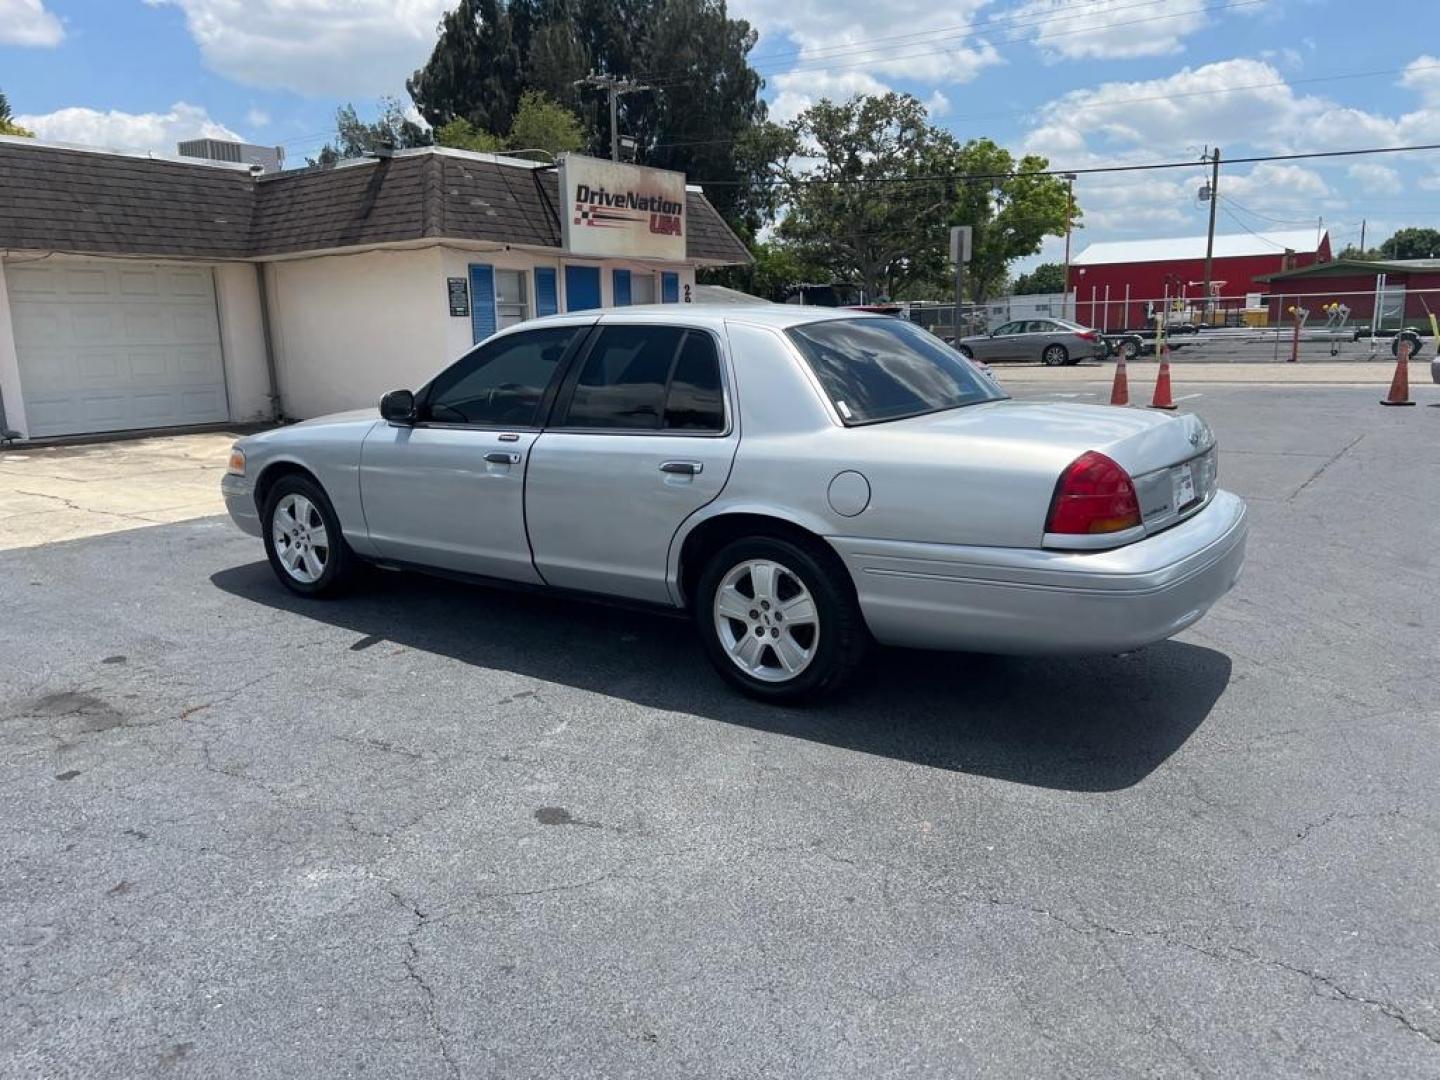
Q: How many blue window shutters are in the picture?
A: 4